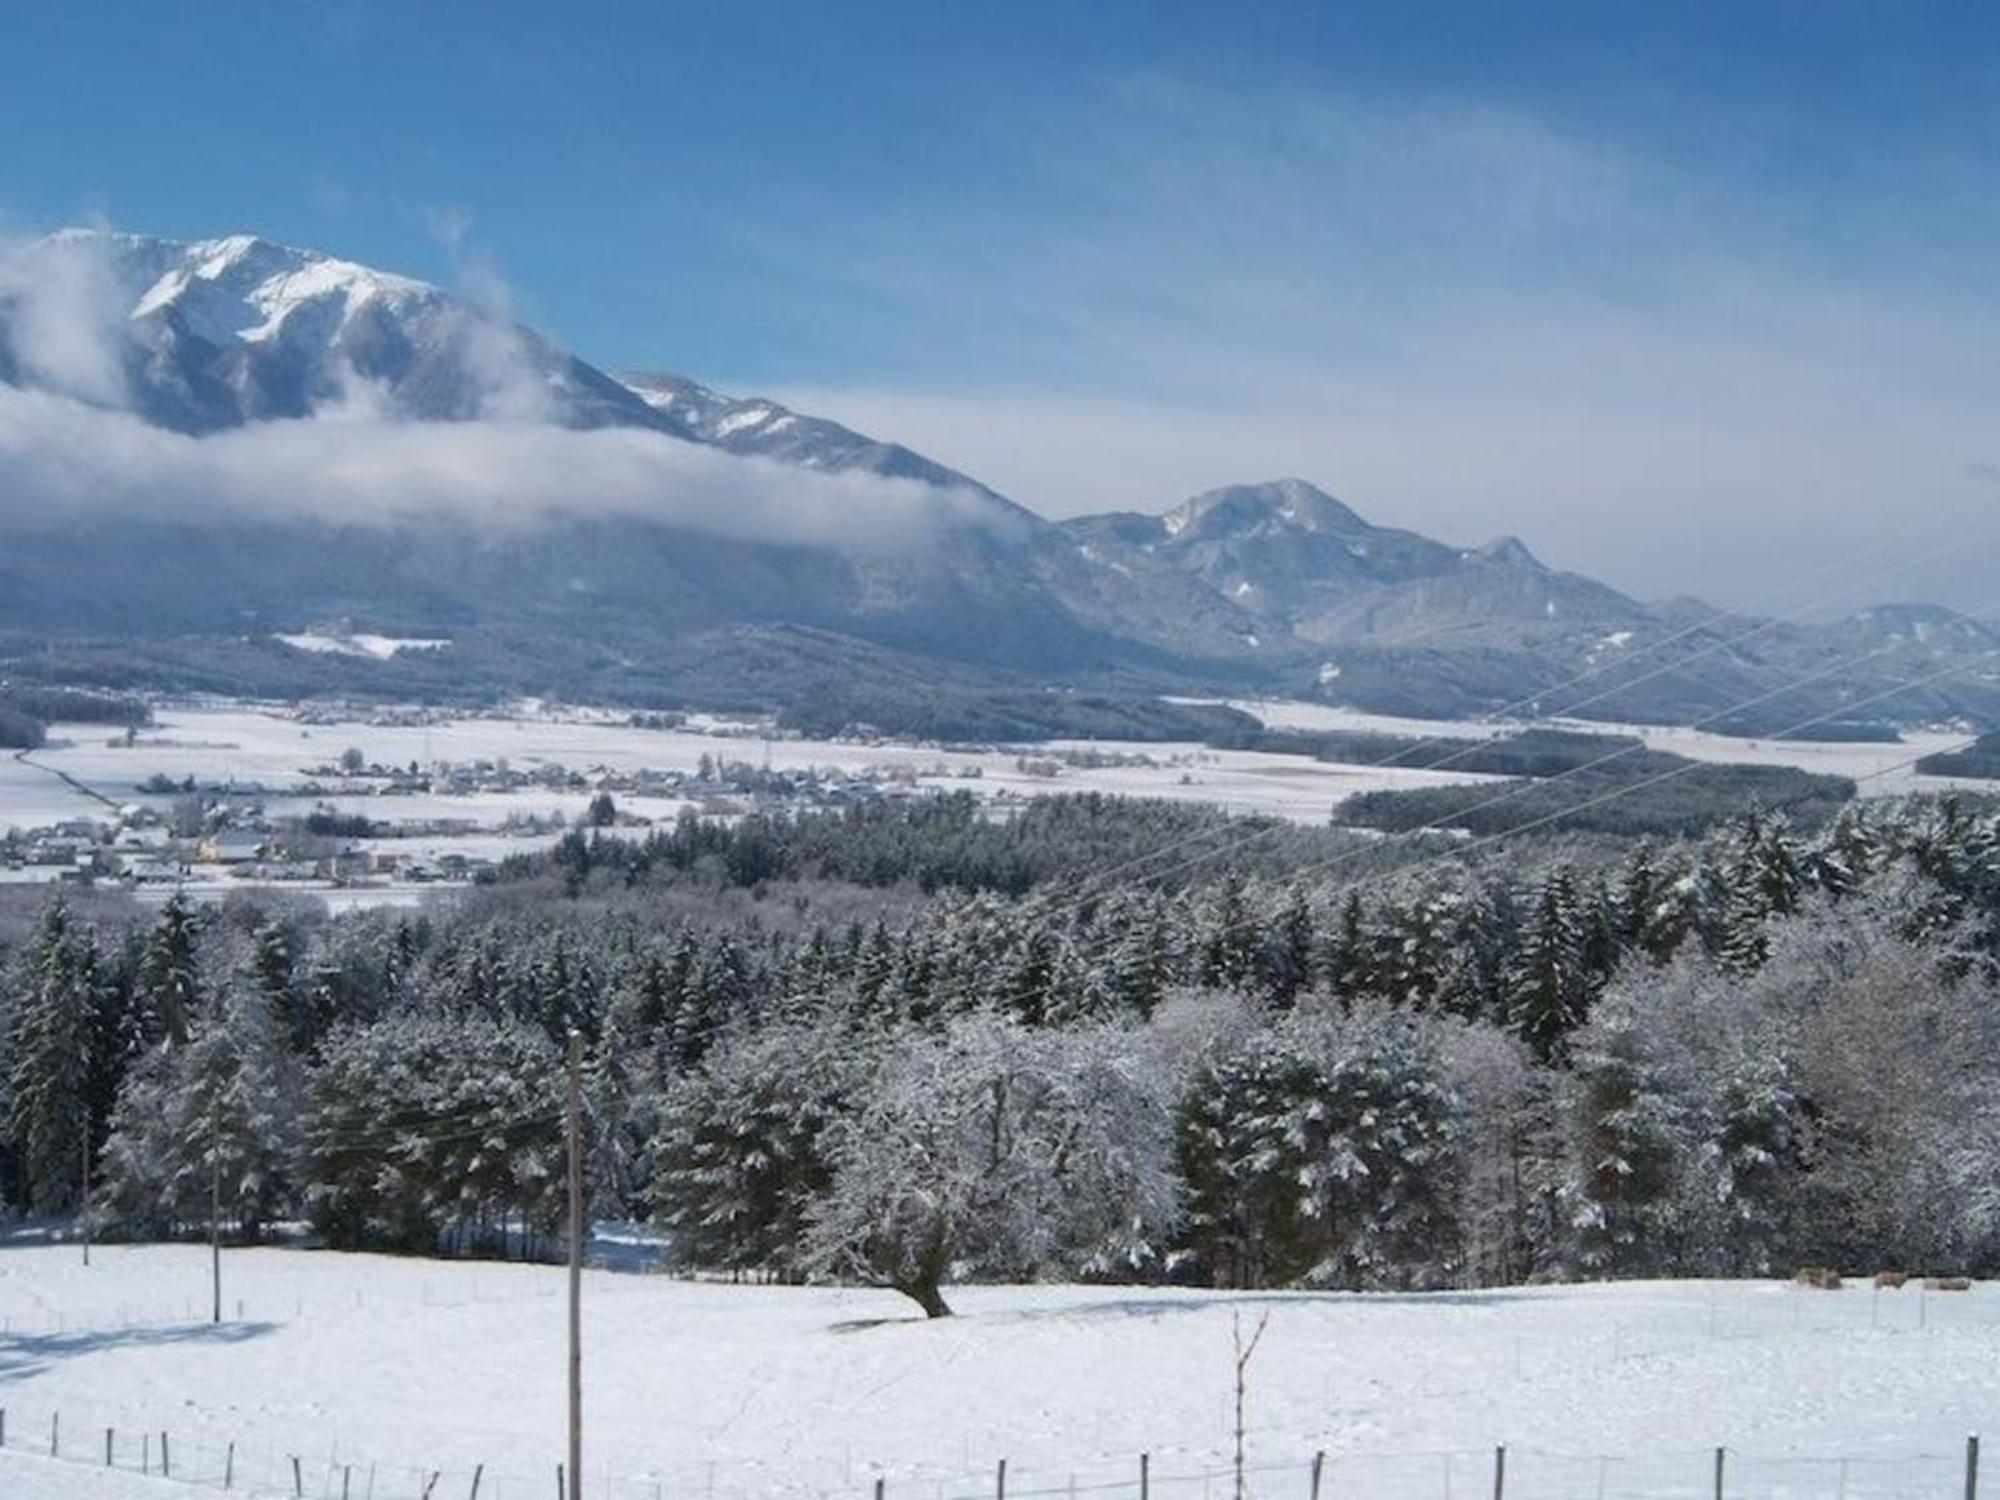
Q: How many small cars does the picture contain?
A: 0